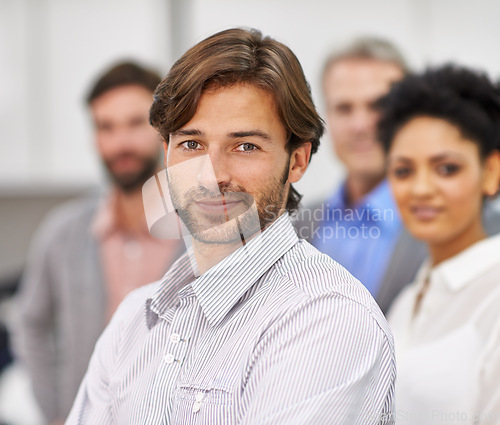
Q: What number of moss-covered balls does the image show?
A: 0